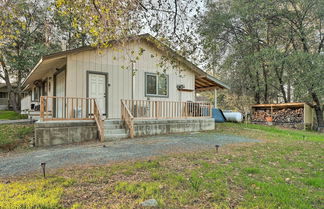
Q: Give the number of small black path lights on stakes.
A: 2